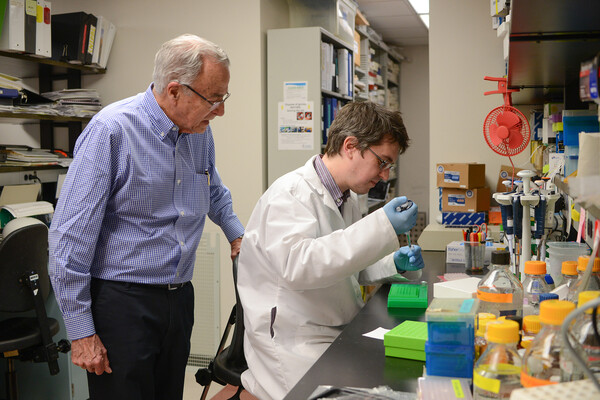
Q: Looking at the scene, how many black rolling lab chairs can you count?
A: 2